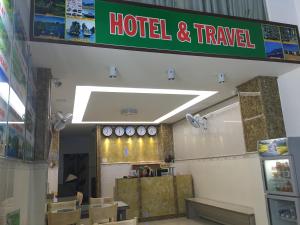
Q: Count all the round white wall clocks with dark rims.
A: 5